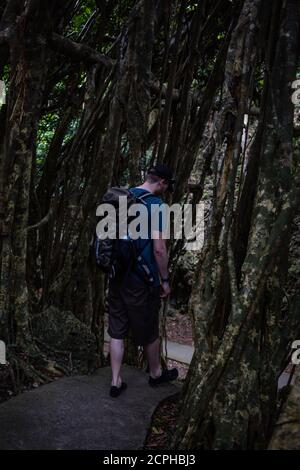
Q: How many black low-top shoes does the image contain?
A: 2